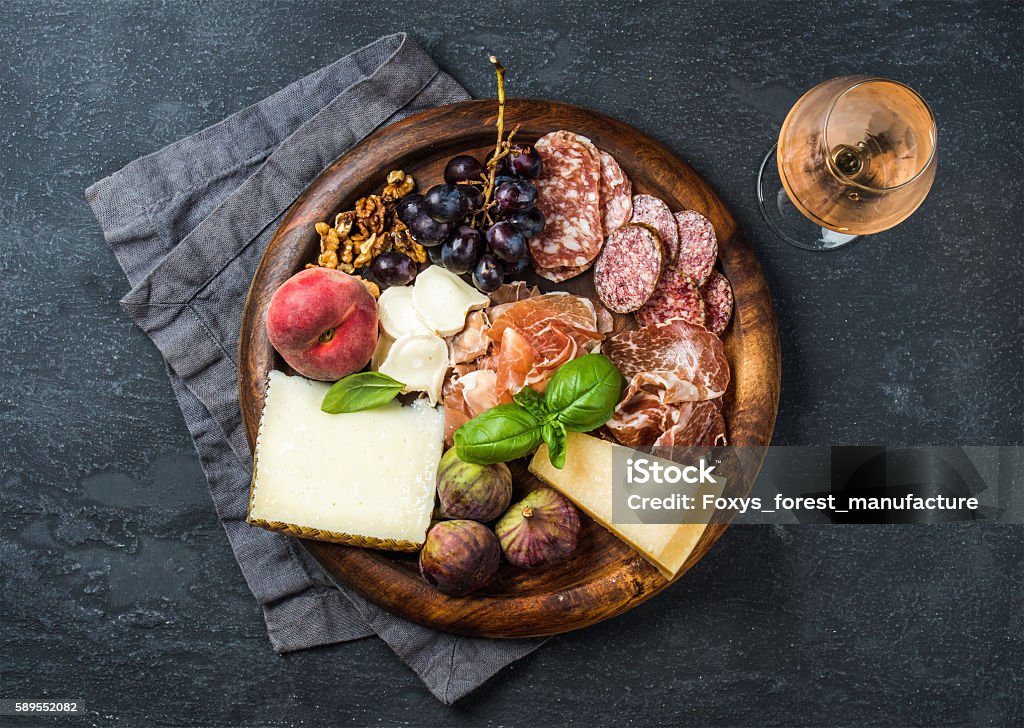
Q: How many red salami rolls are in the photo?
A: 5